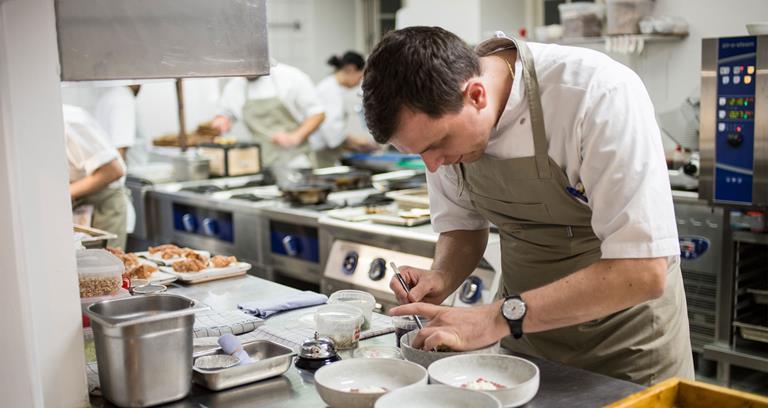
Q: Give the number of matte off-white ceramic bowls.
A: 4